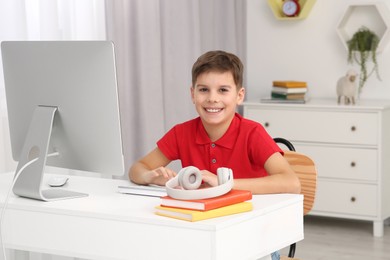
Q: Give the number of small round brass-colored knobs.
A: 4